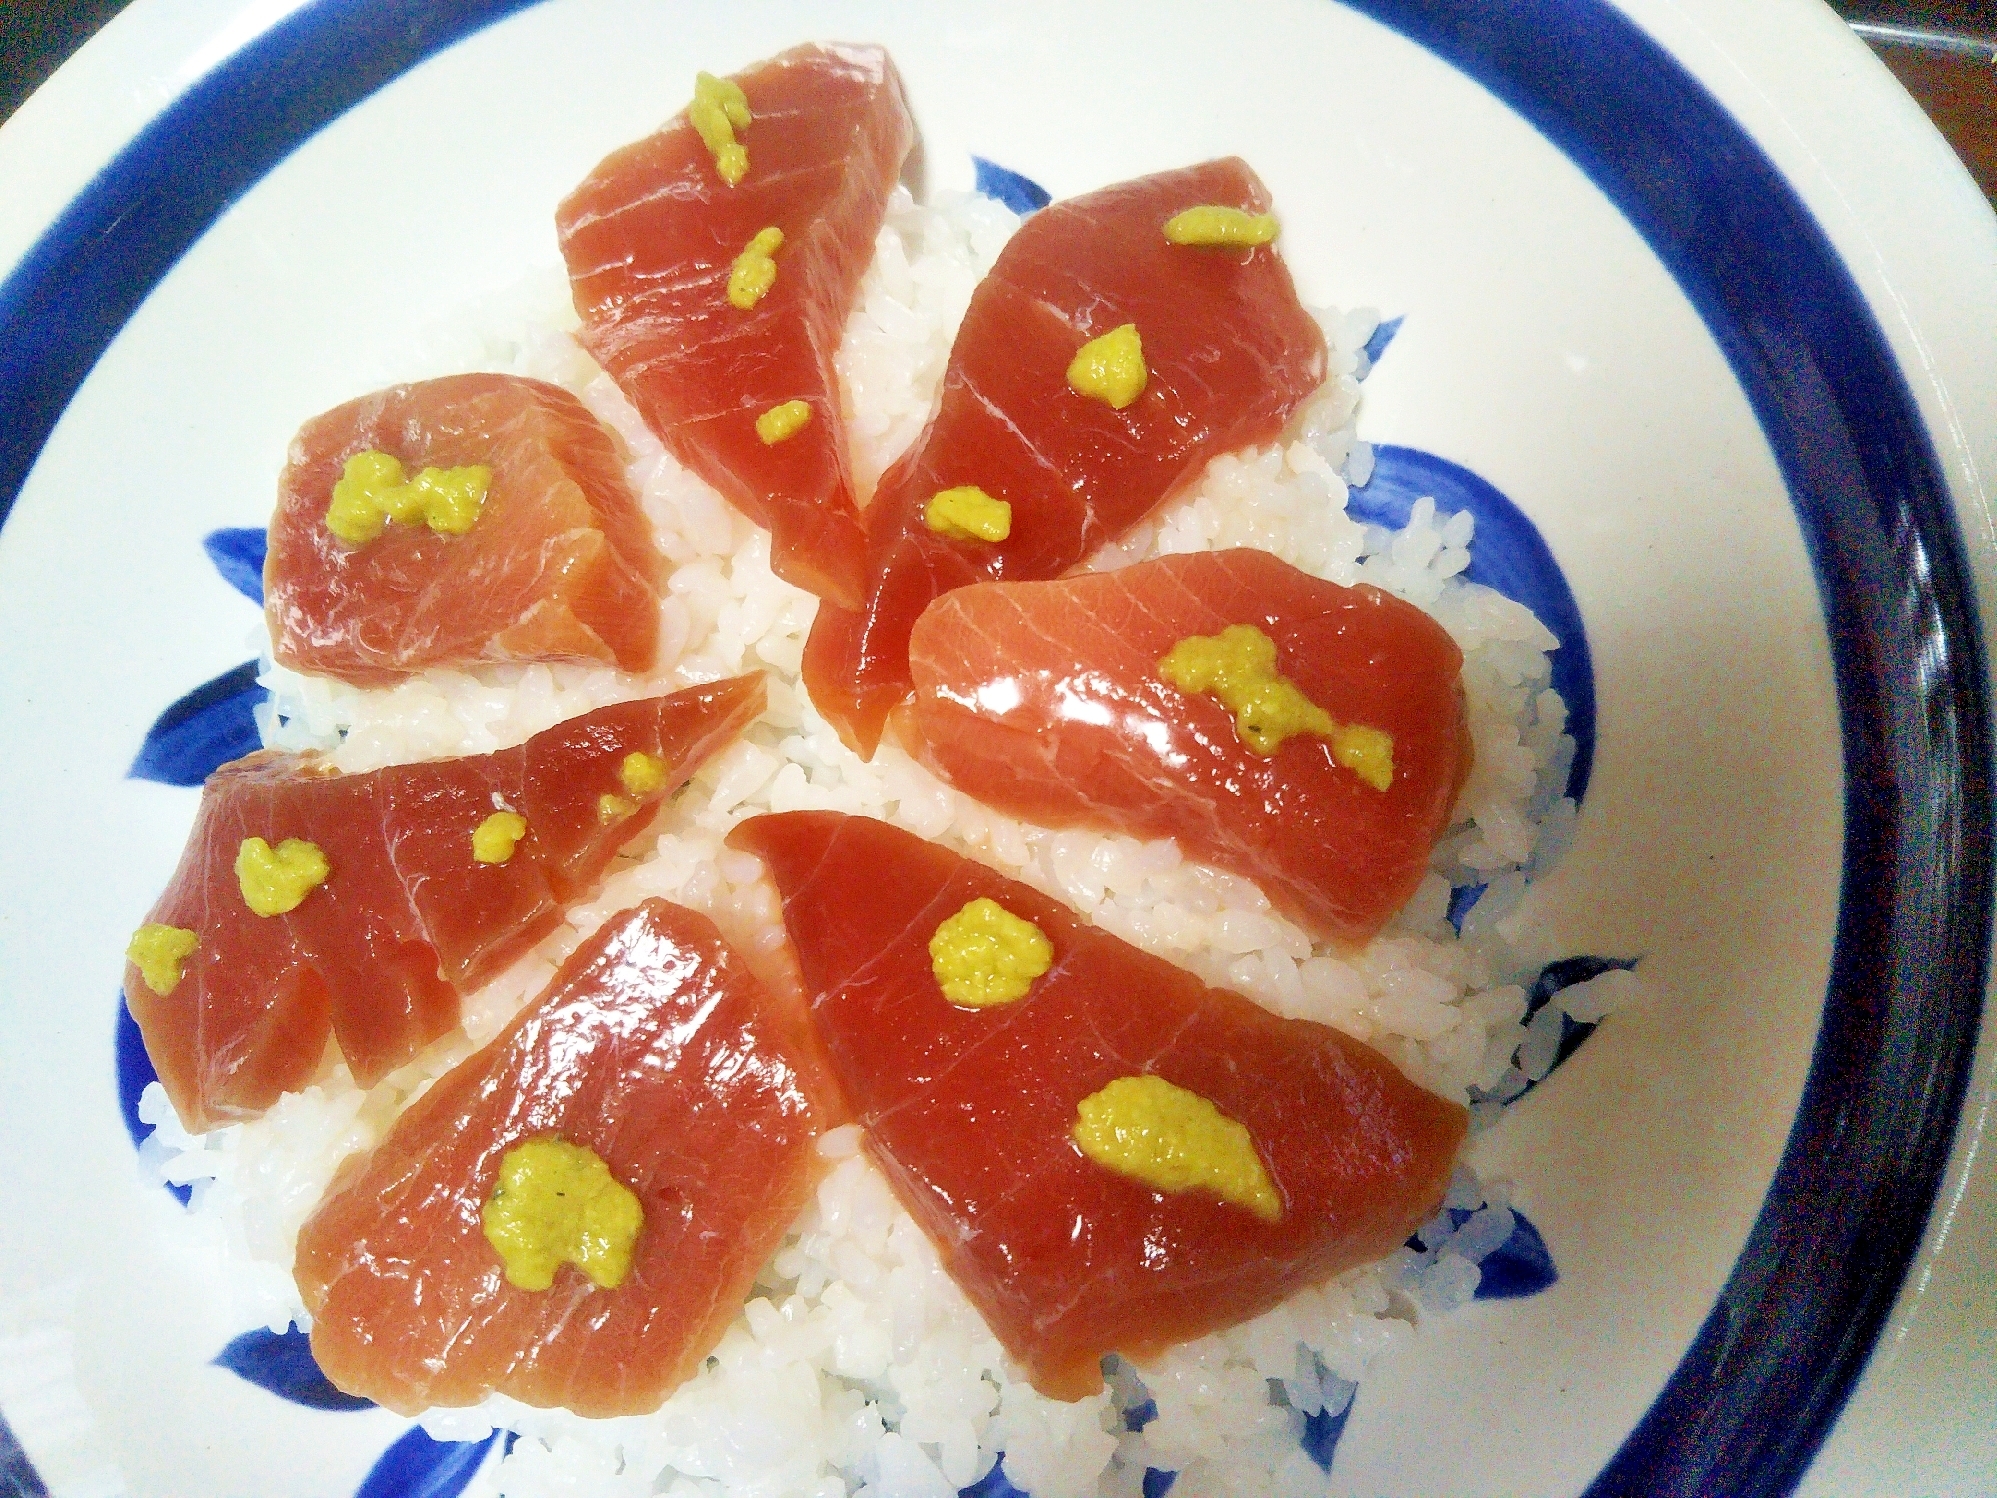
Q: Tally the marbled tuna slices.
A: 7